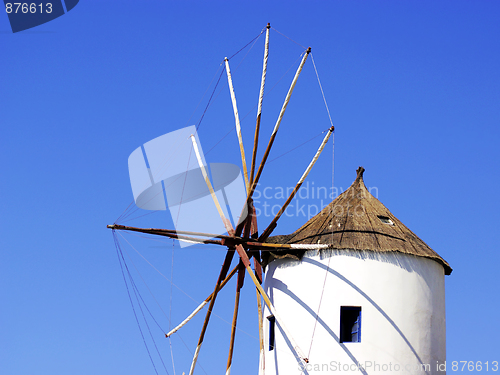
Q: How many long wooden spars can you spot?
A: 12